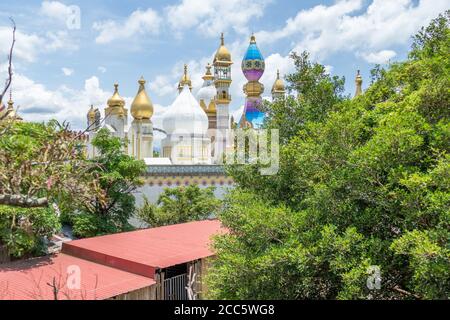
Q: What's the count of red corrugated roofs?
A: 2